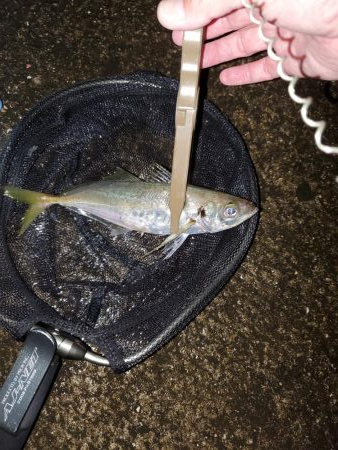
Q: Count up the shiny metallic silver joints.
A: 1